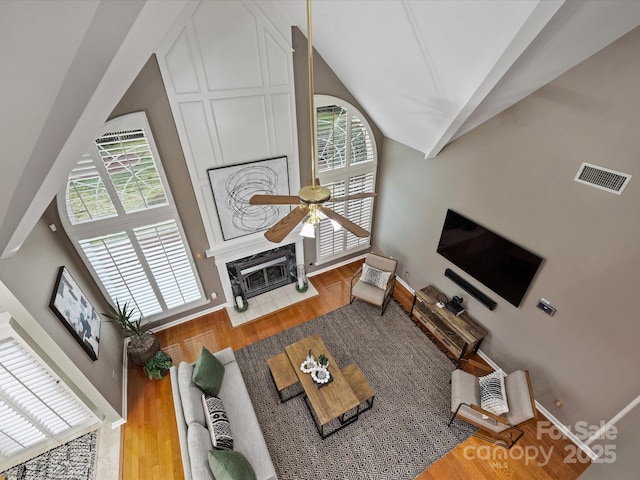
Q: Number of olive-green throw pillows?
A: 2